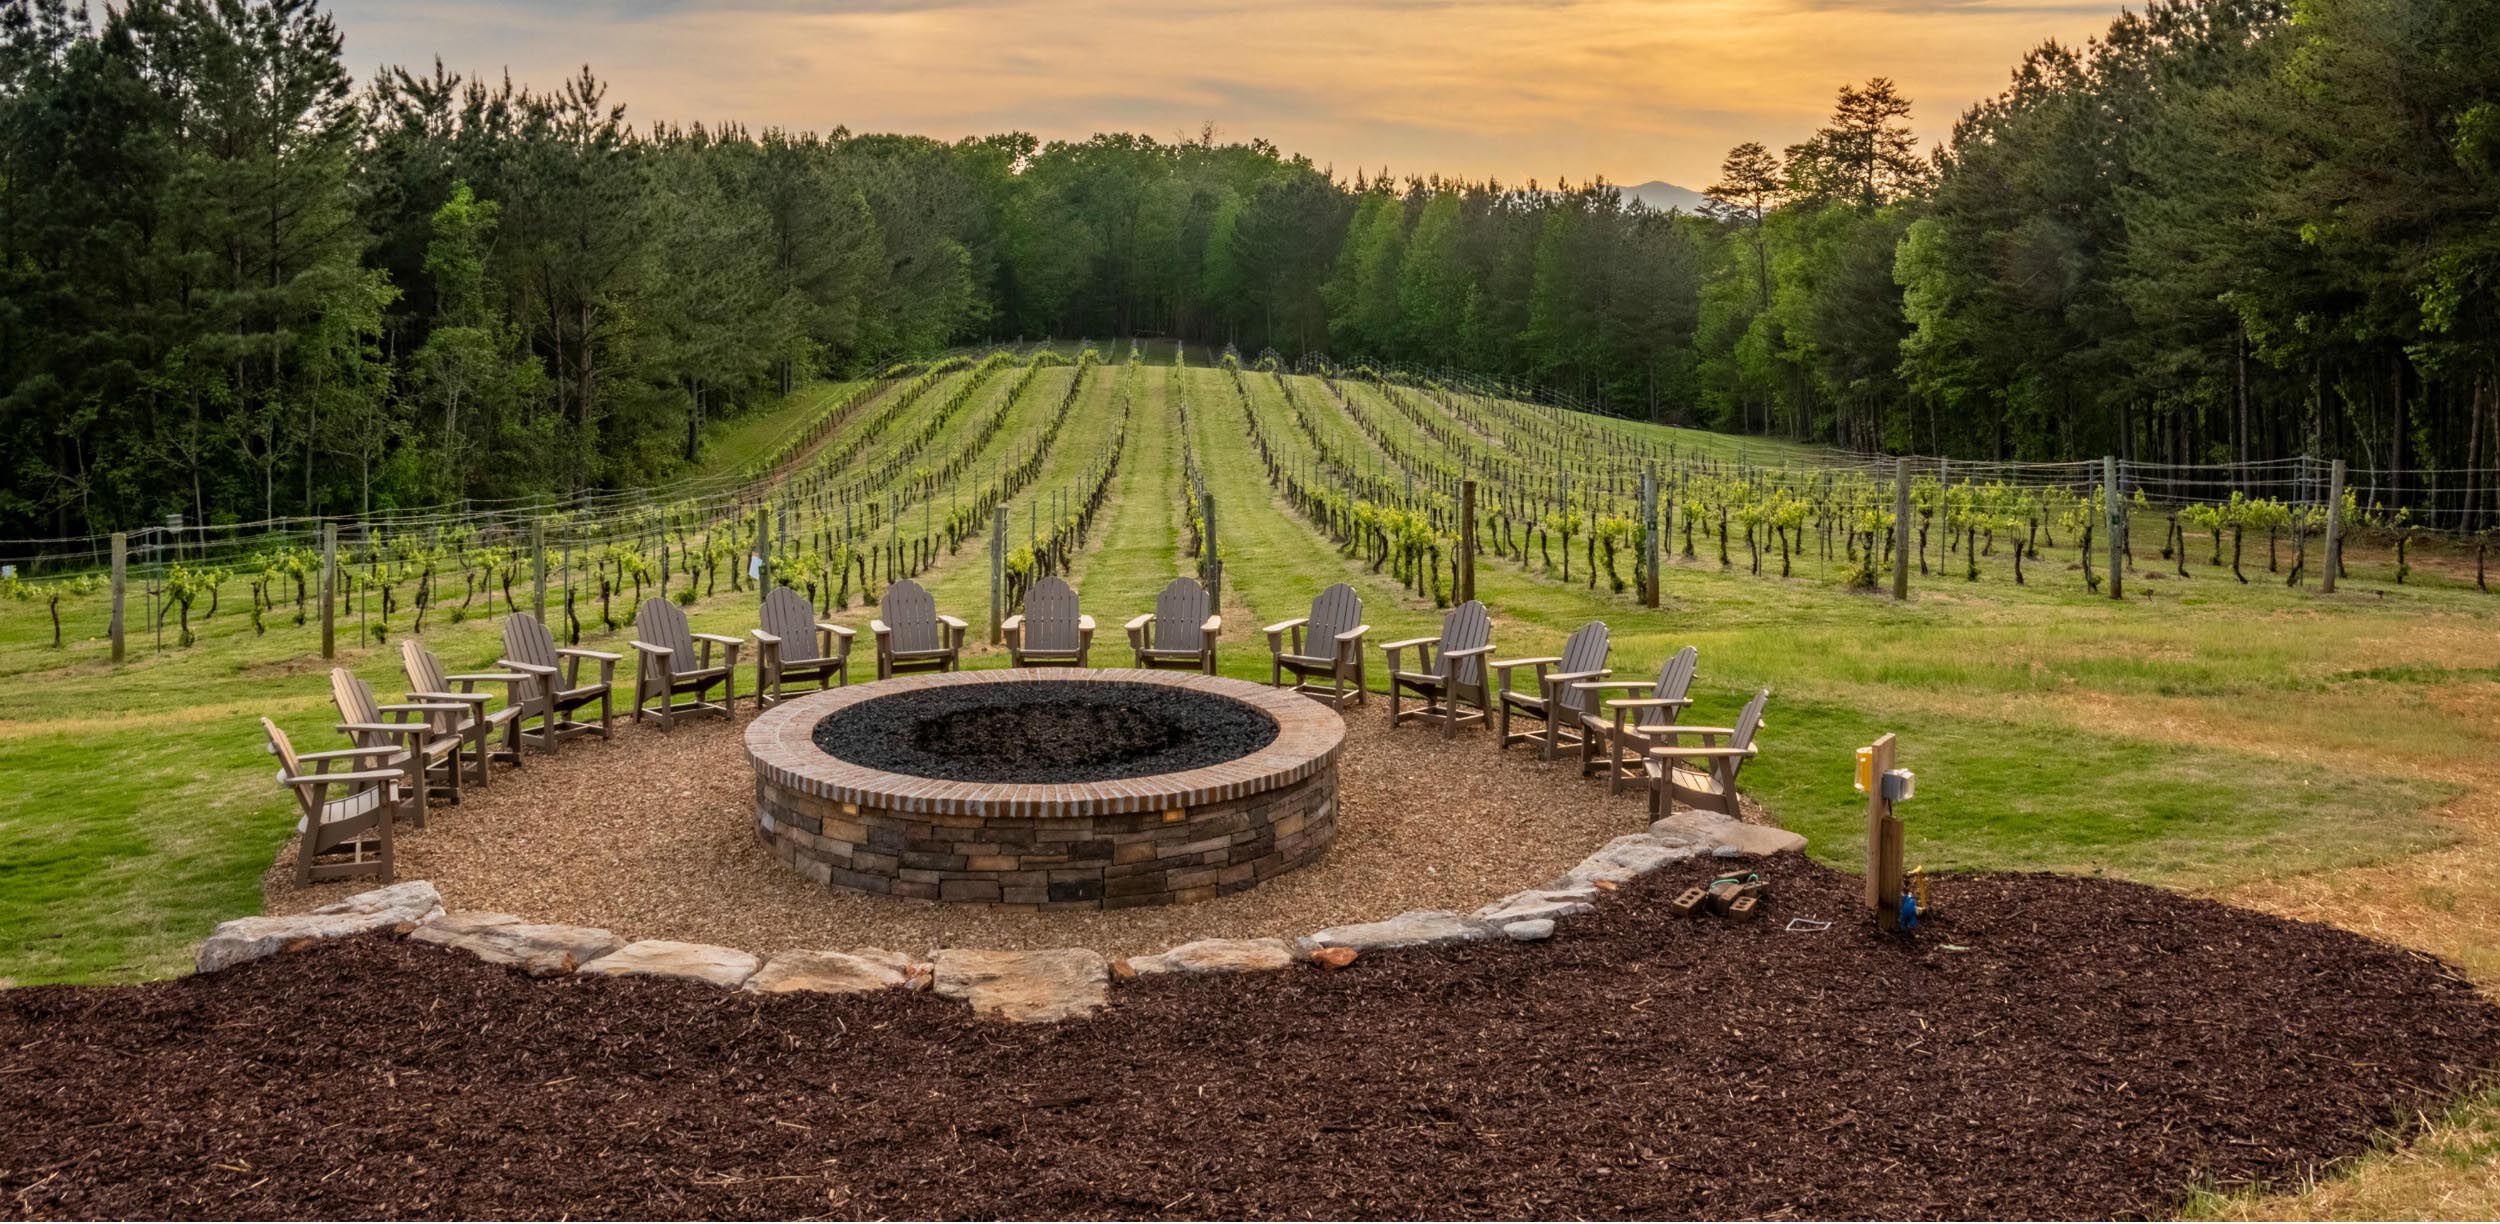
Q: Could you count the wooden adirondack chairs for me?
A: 14